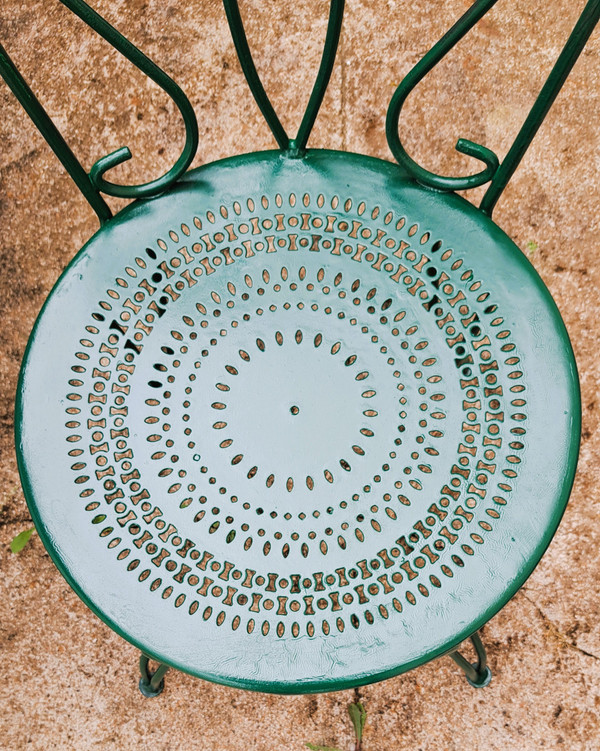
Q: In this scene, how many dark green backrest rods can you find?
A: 6